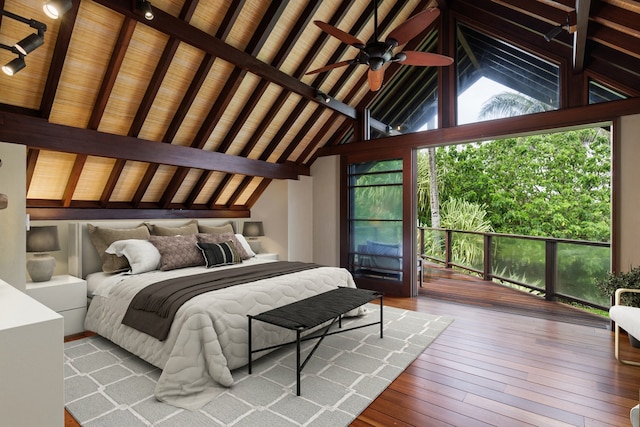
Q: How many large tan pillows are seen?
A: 3